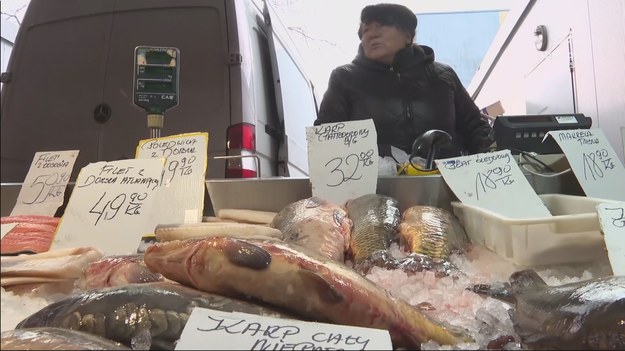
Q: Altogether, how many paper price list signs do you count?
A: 8